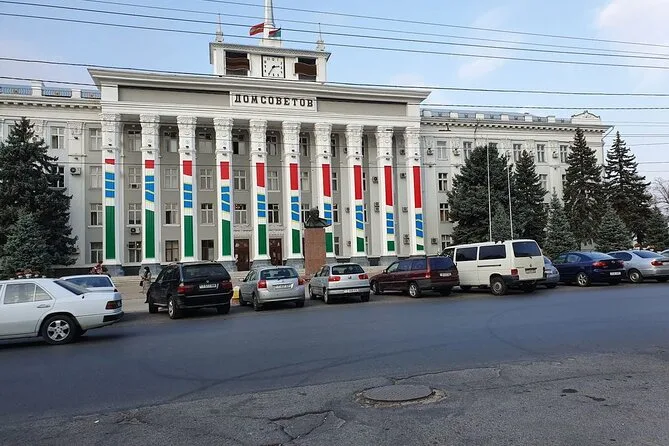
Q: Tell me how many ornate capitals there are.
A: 10